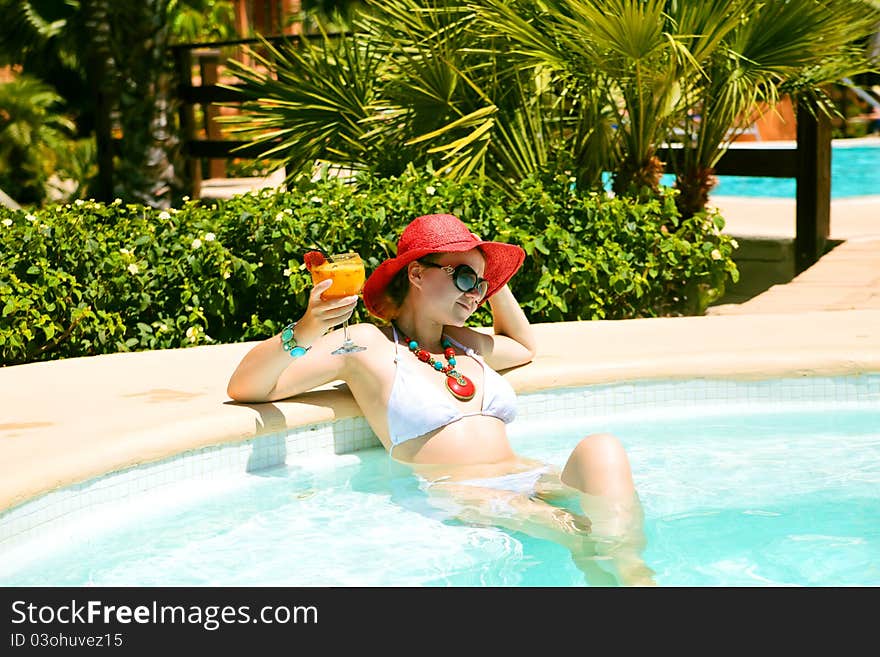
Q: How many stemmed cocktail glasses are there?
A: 1